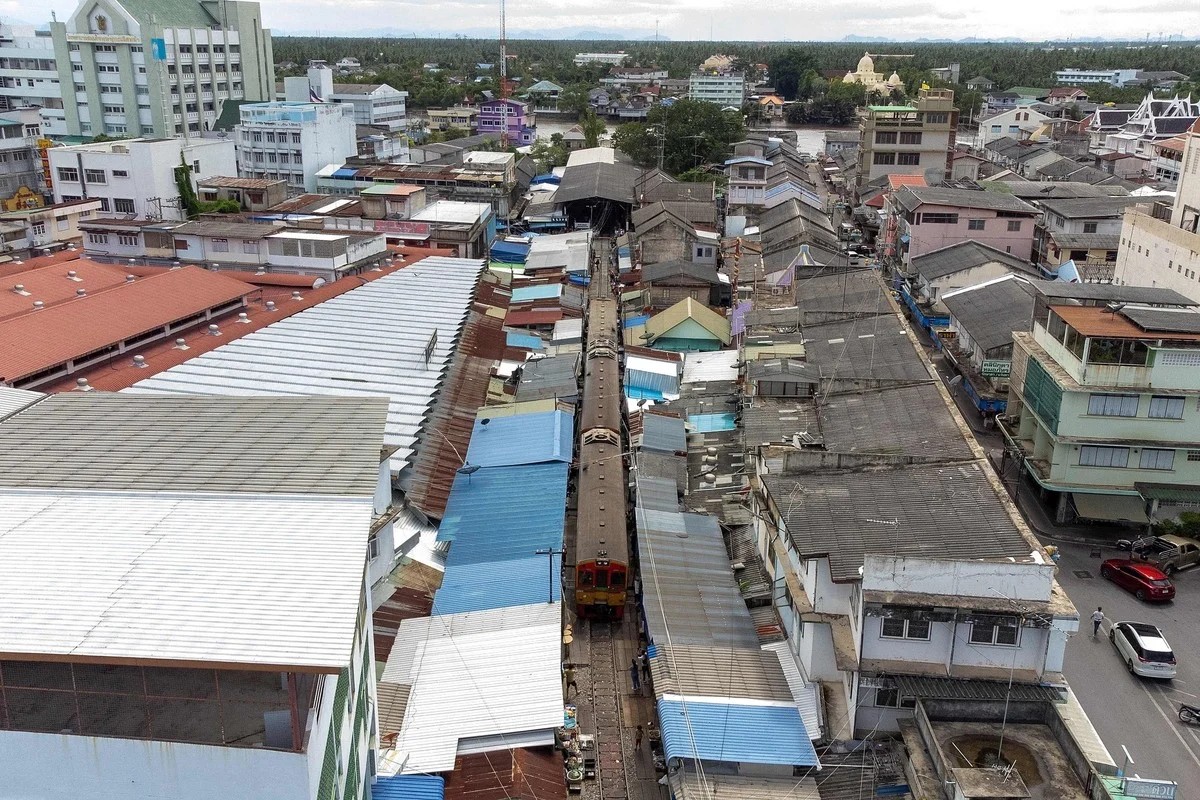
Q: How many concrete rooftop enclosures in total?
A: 1